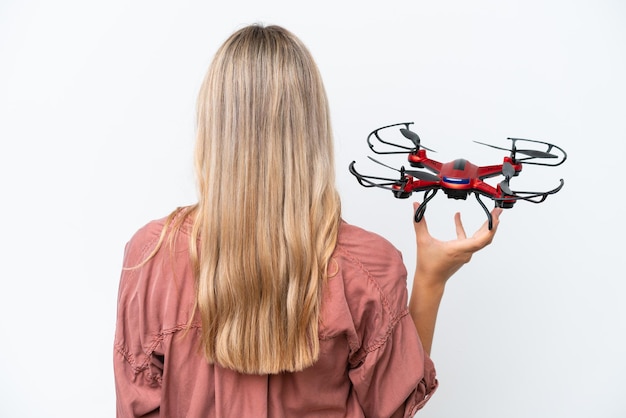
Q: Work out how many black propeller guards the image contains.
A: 4